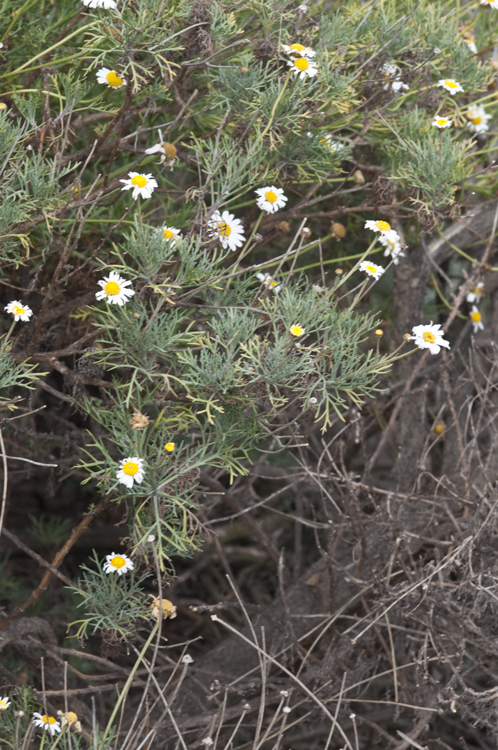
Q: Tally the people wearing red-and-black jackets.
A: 0